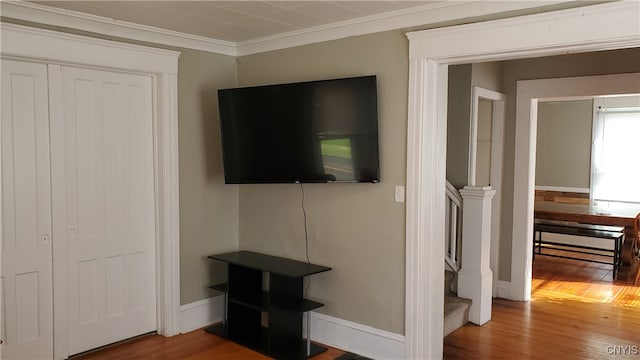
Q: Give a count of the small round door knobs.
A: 2